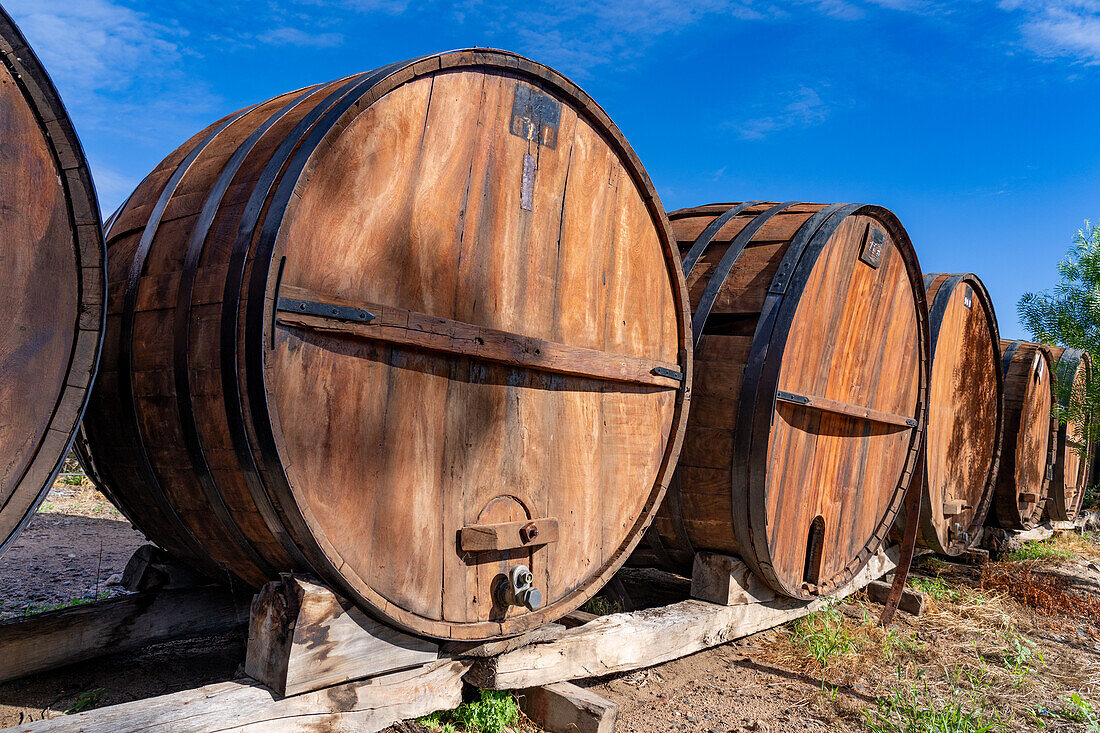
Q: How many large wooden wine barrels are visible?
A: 6